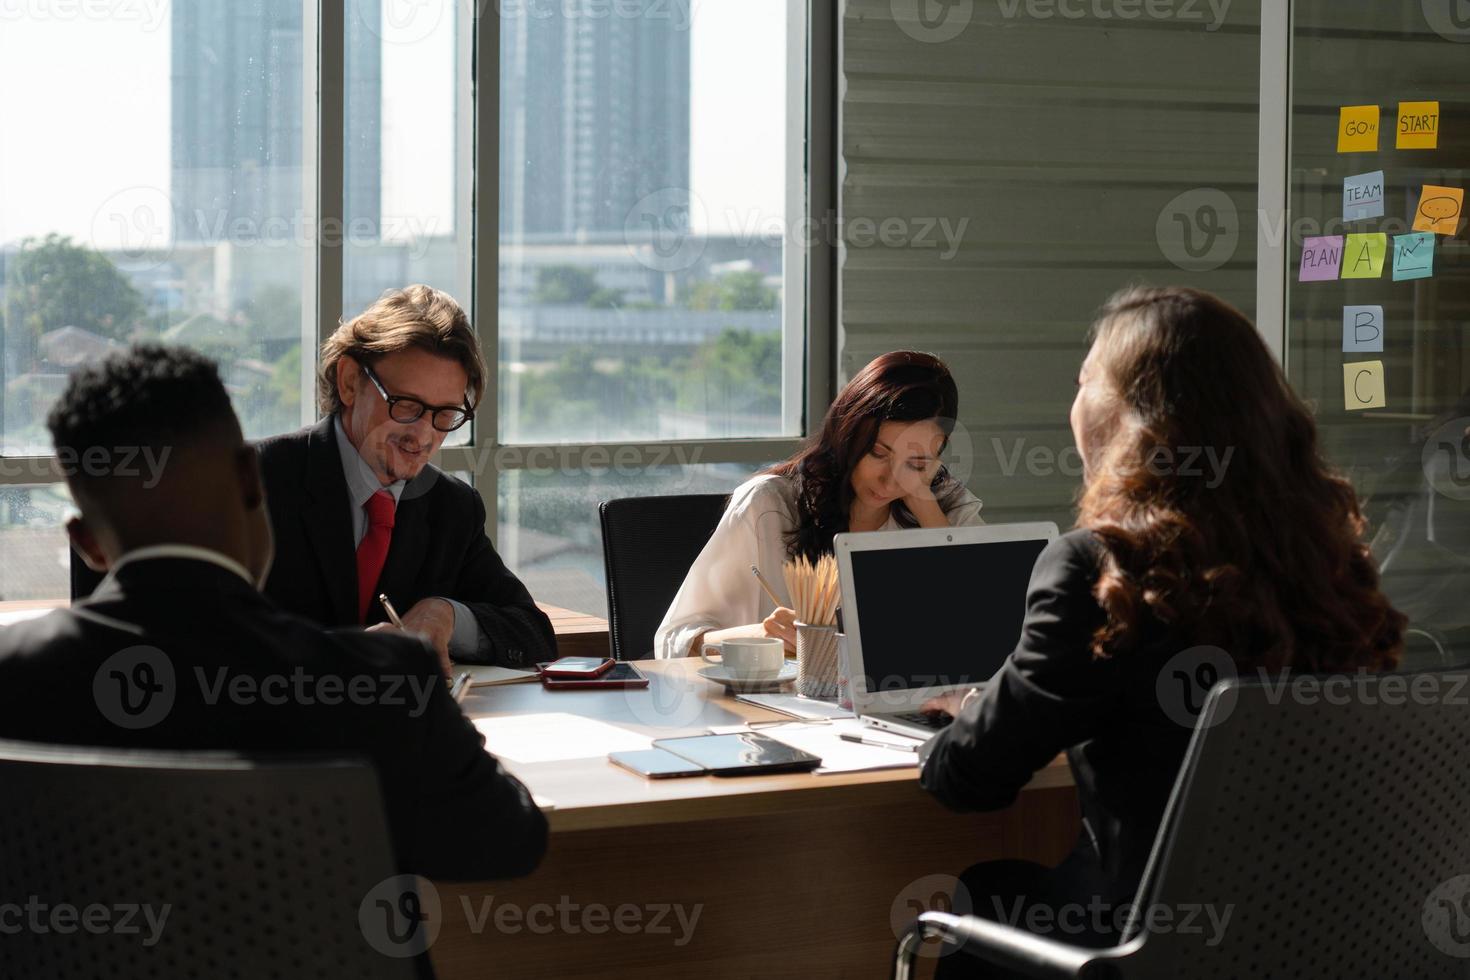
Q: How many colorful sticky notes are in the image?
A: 9